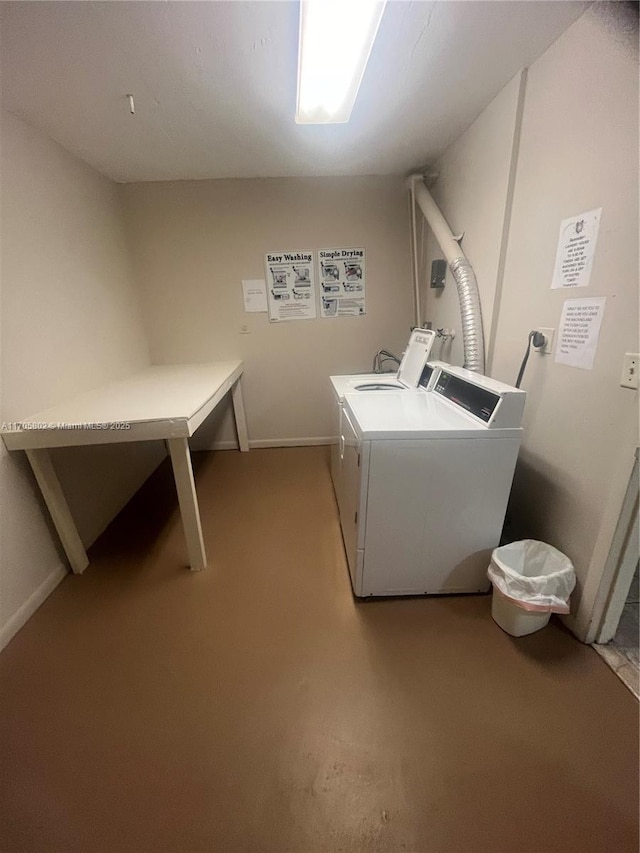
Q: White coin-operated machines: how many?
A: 2